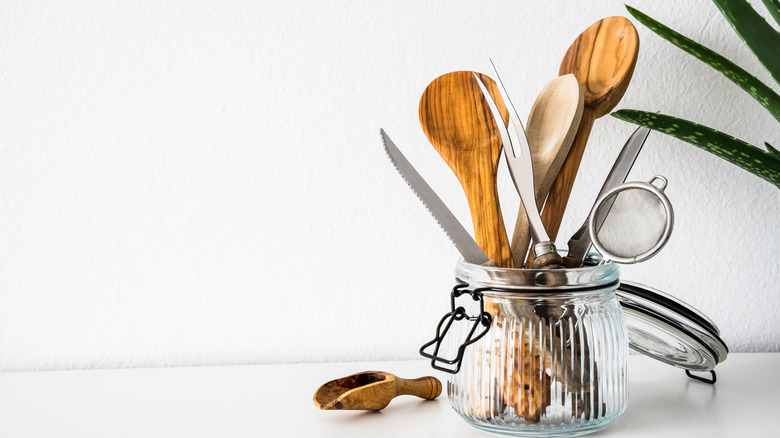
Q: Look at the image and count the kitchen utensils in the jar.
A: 7